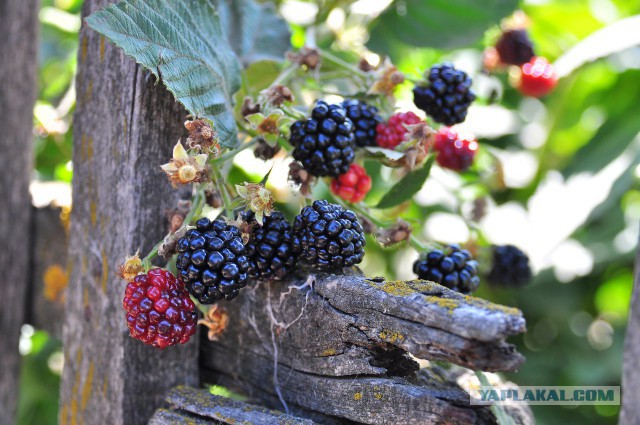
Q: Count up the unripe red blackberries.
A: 5